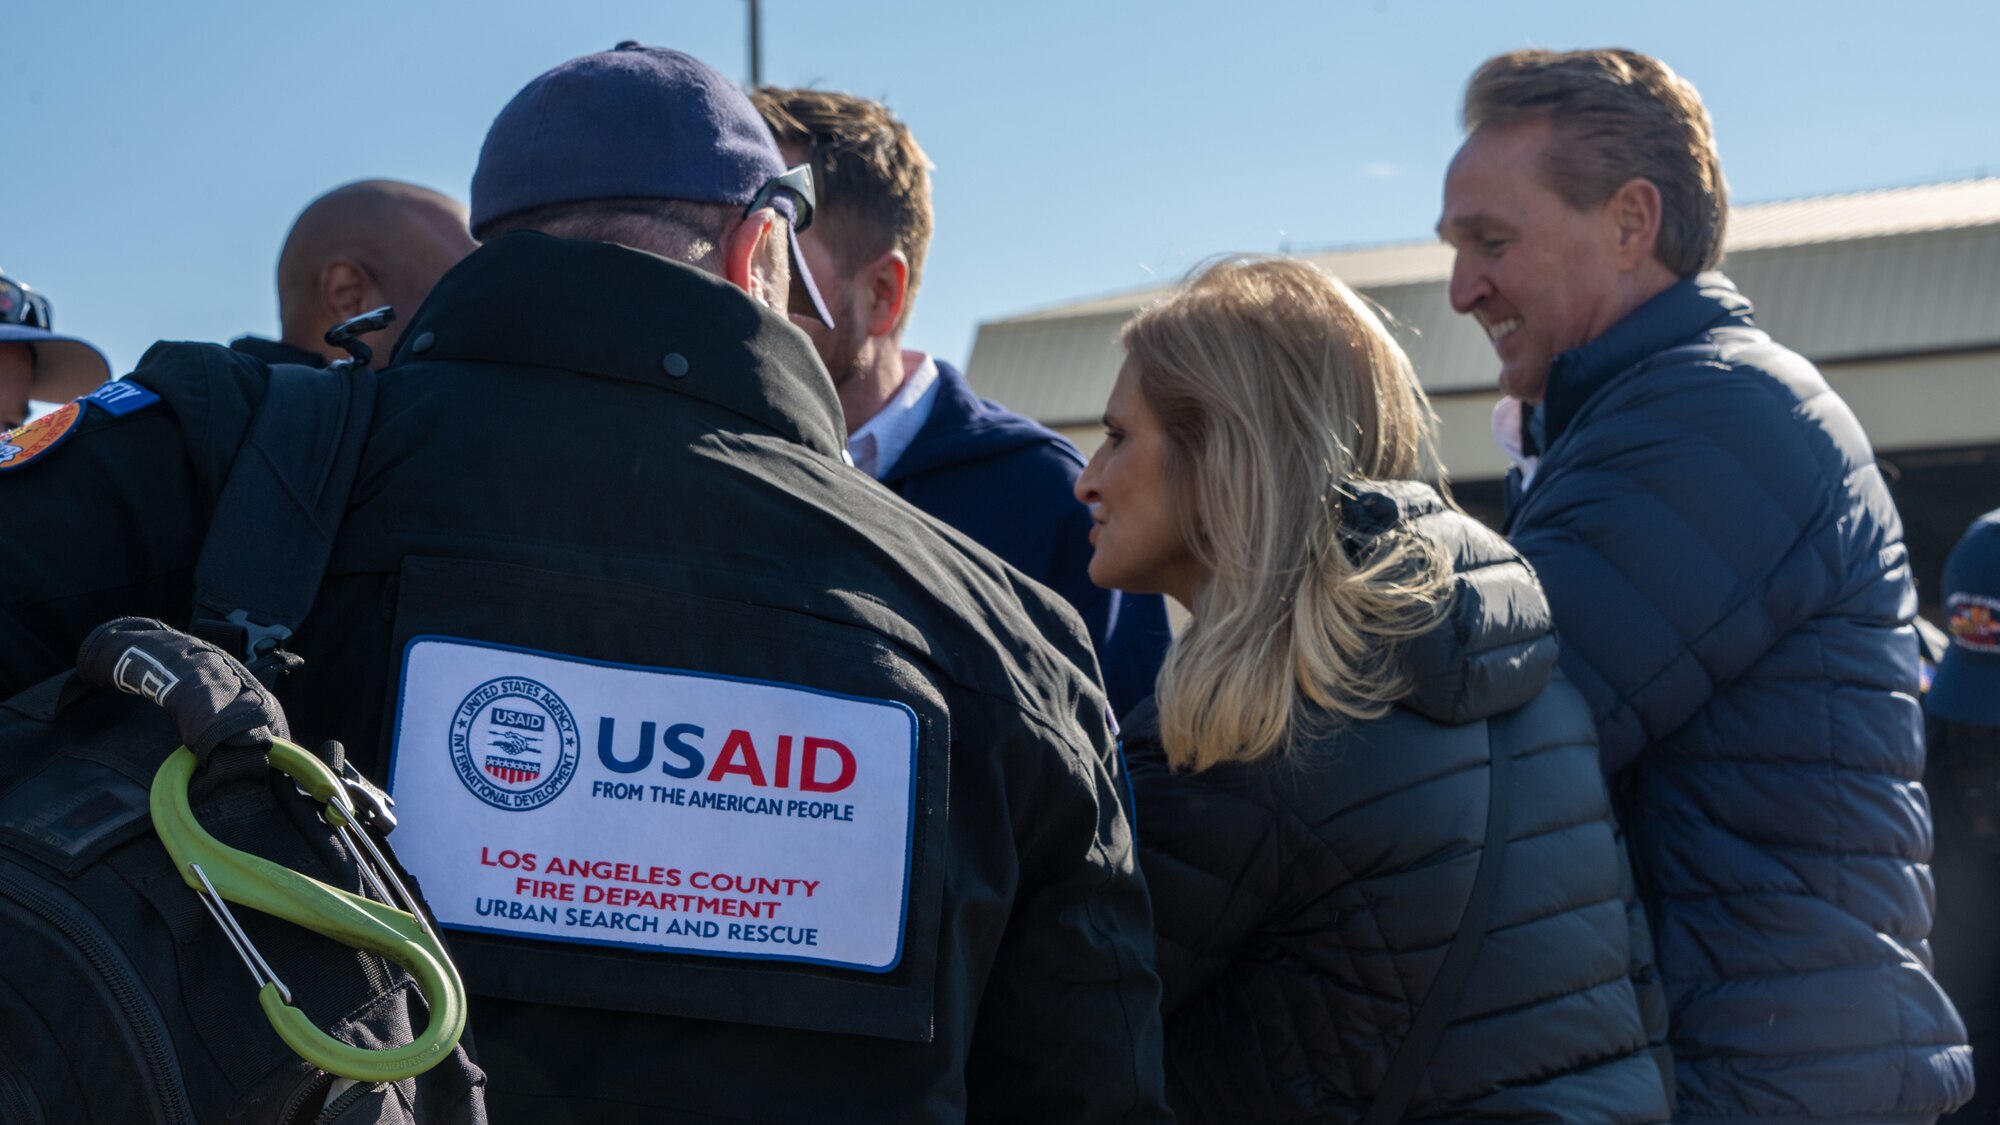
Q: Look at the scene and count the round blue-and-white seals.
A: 1